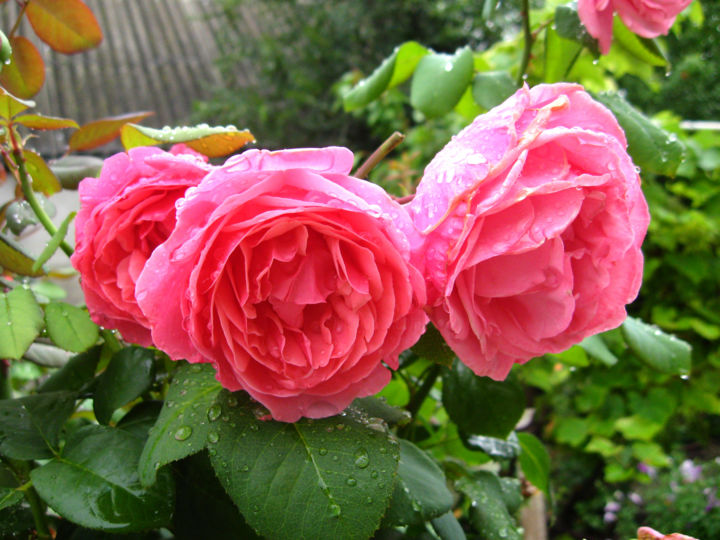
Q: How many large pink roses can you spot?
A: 3